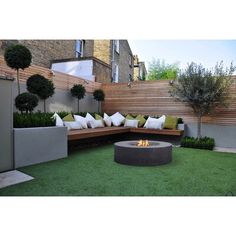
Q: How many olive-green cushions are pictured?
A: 5